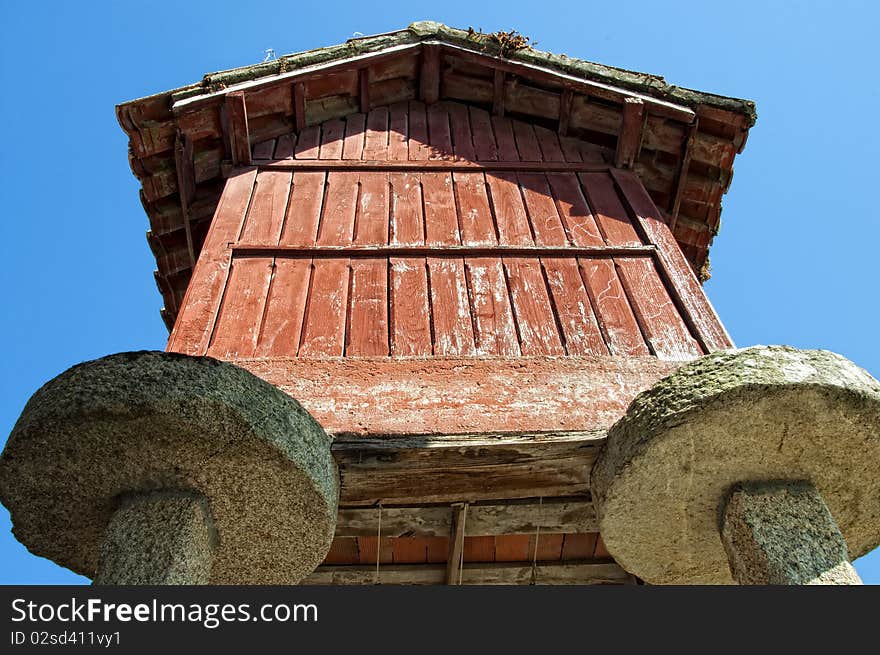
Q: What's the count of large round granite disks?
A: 2